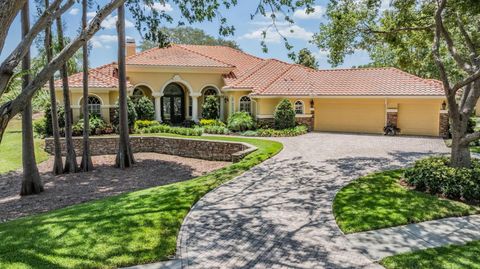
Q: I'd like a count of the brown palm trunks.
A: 5